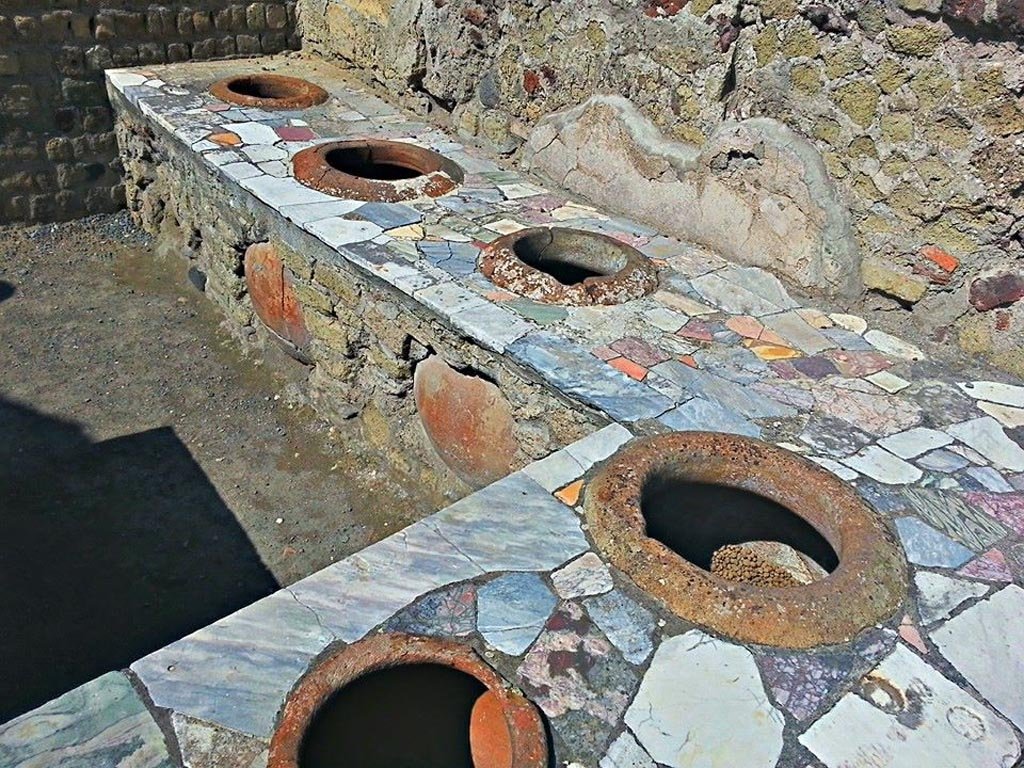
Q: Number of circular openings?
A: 5